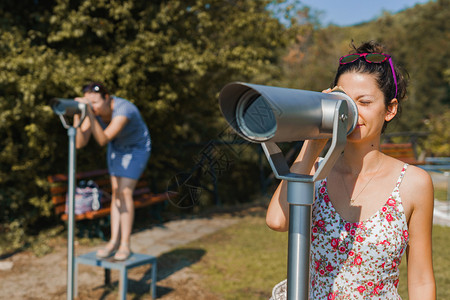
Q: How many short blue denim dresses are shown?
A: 1